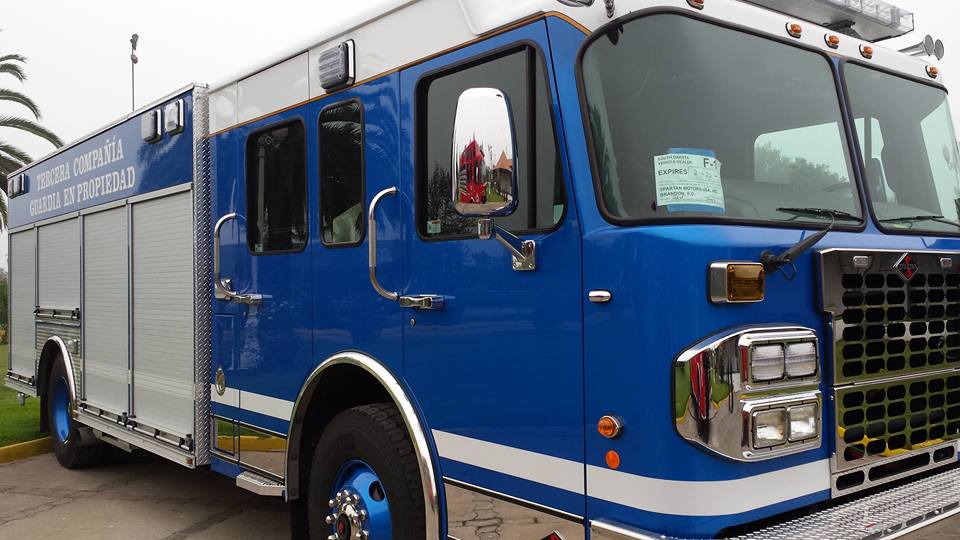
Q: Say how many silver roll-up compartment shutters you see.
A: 4